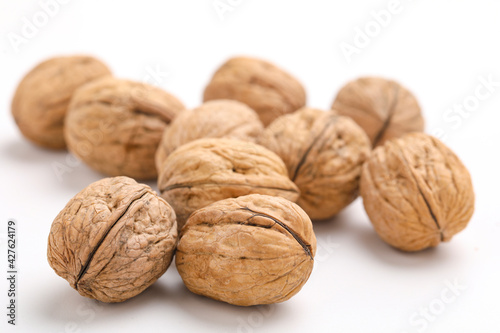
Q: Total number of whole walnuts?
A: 10